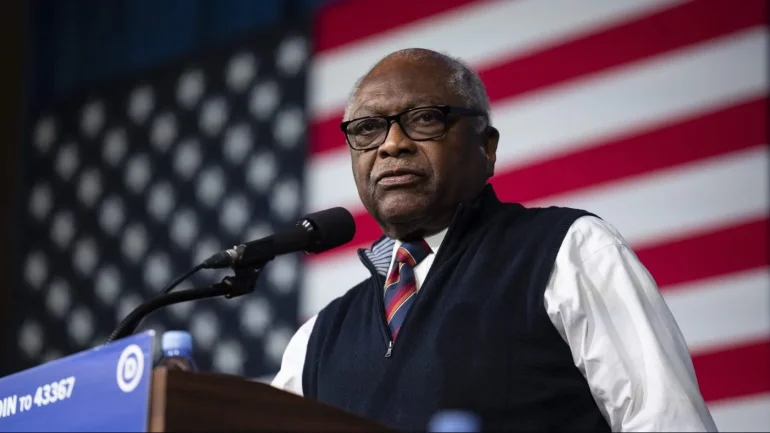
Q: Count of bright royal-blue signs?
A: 1